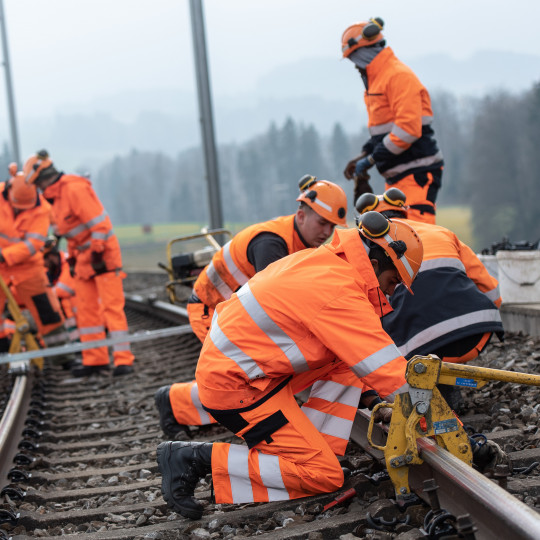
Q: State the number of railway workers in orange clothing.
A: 7